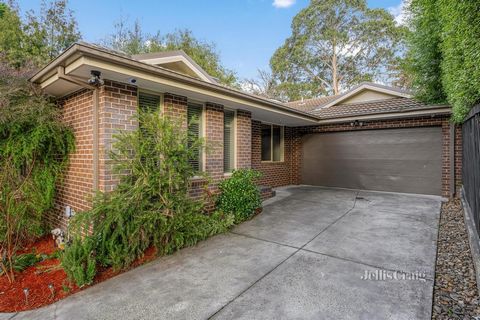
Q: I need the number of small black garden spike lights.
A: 2